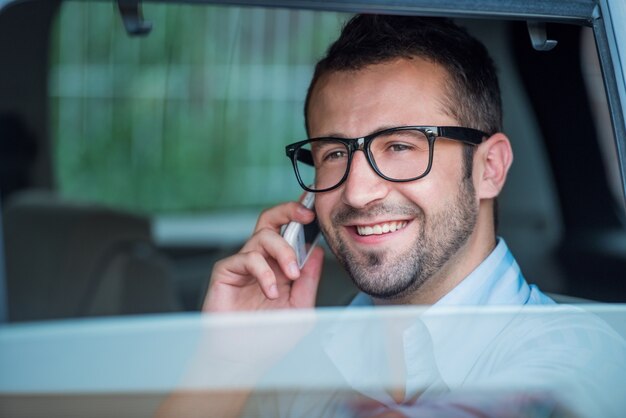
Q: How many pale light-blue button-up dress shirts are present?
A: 1